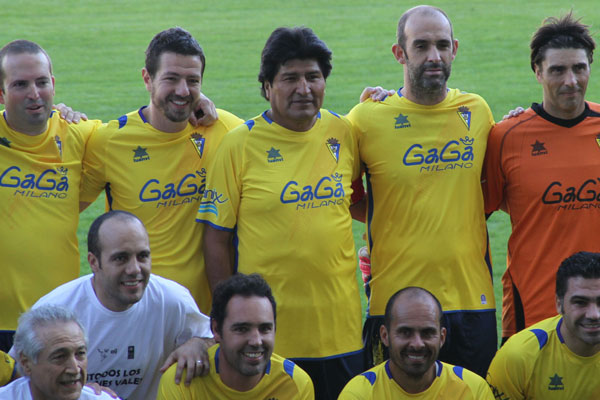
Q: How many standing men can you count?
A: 5